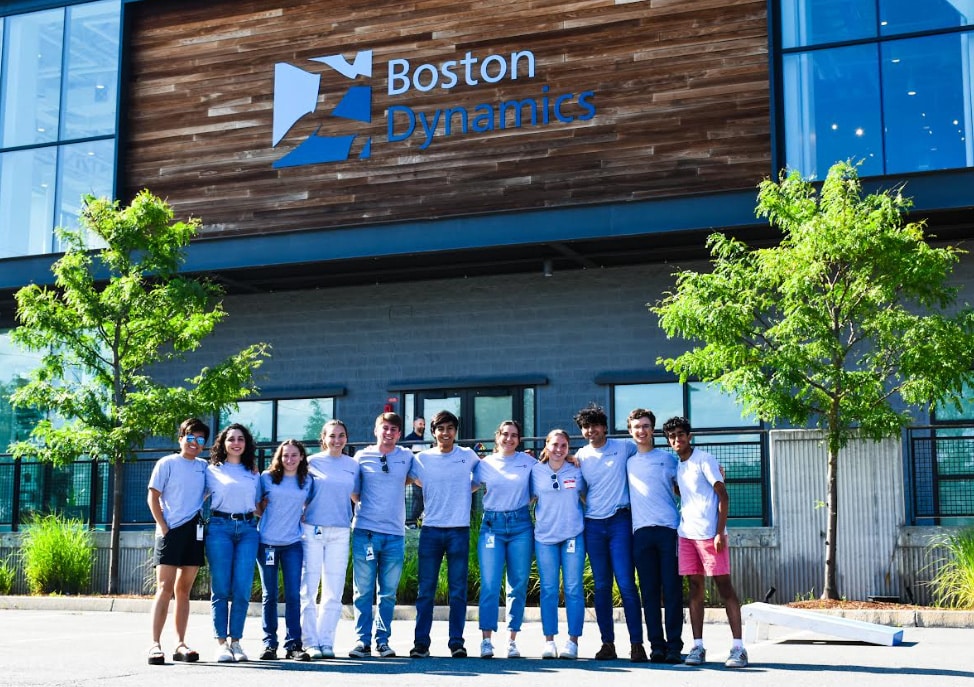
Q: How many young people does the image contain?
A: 11